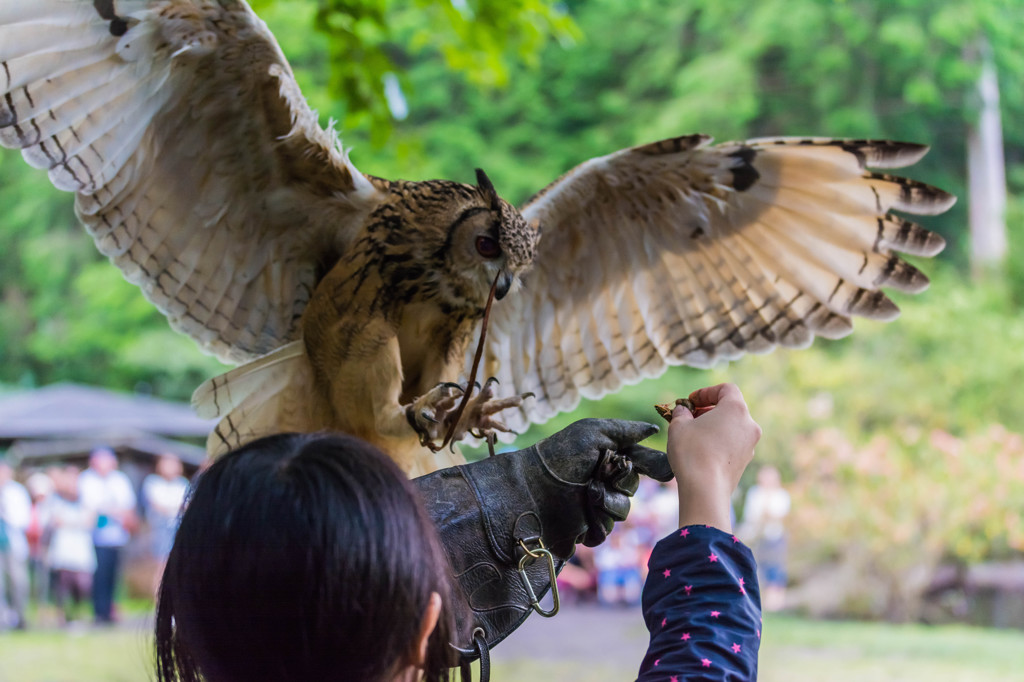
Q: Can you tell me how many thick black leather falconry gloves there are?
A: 1